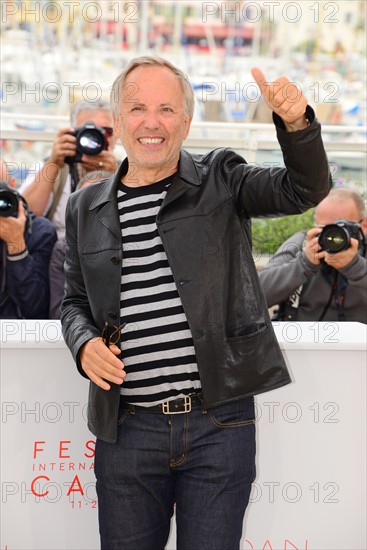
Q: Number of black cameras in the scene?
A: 3